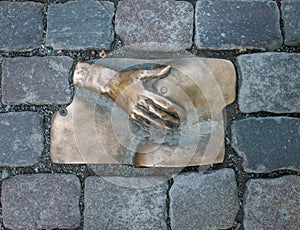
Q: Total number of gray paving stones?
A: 13